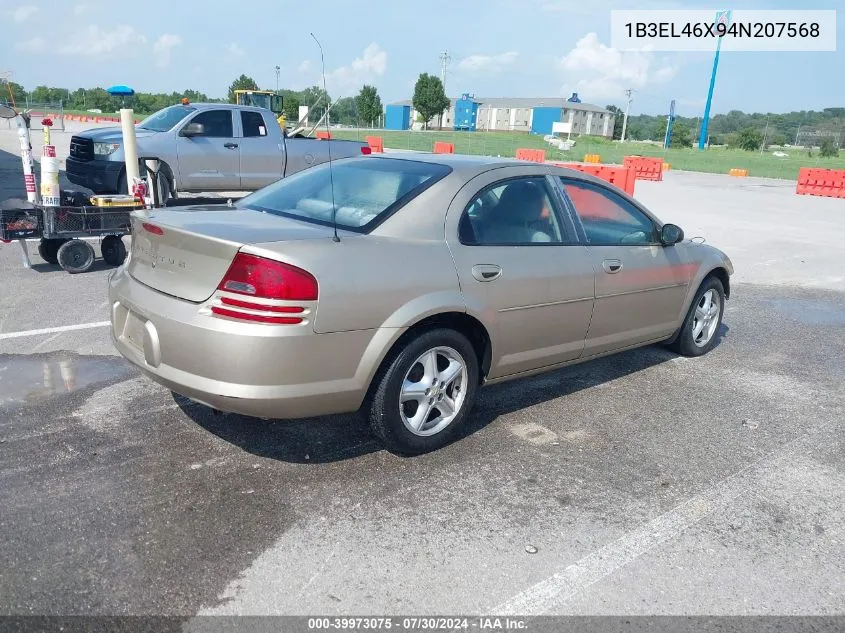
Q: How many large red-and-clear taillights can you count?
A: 1